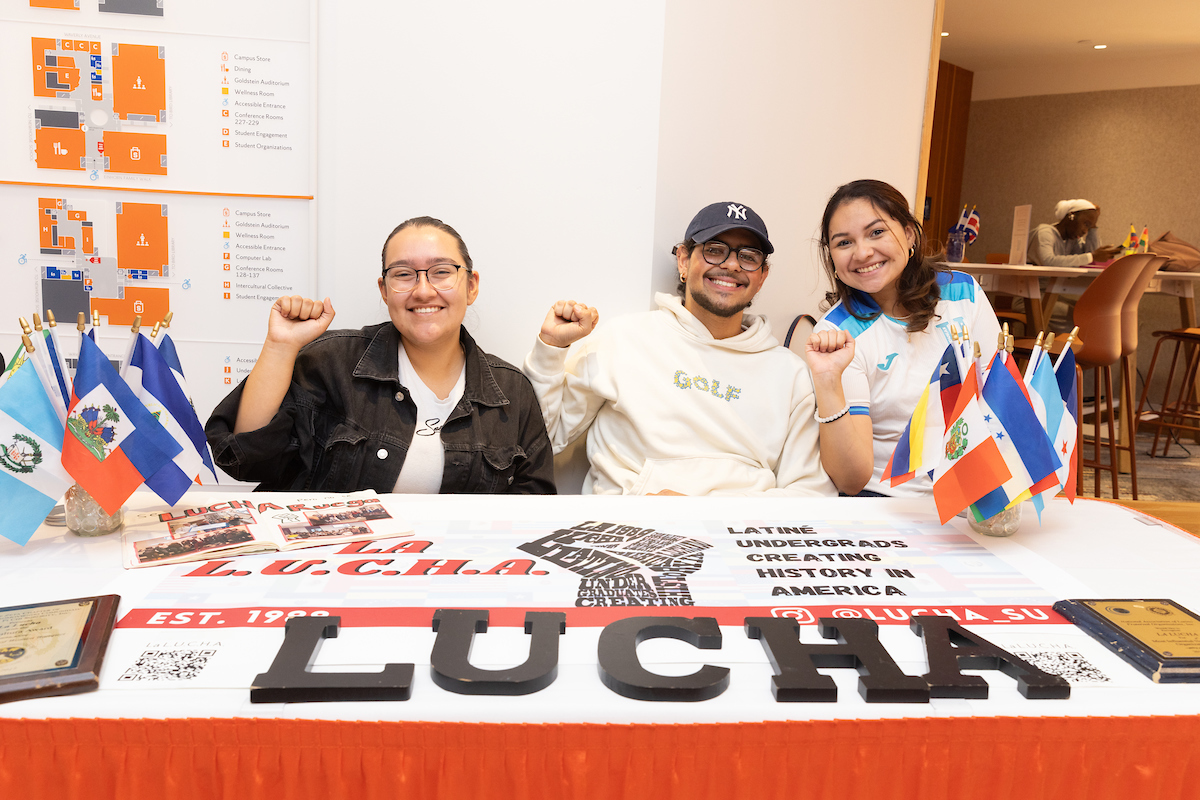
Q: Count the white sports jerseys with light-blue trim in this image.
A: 1